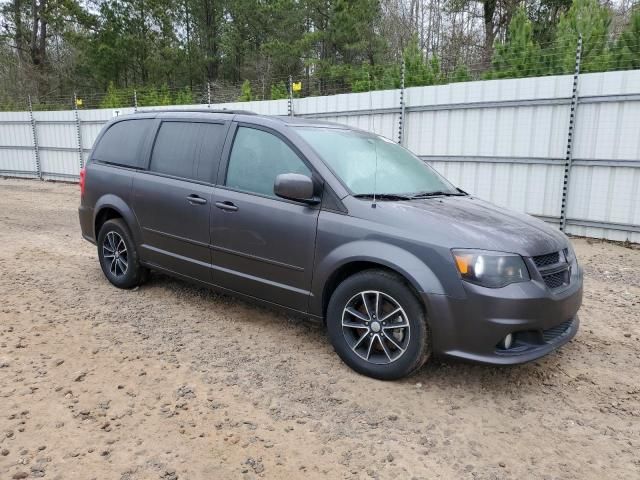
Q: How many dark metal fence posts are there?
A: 7